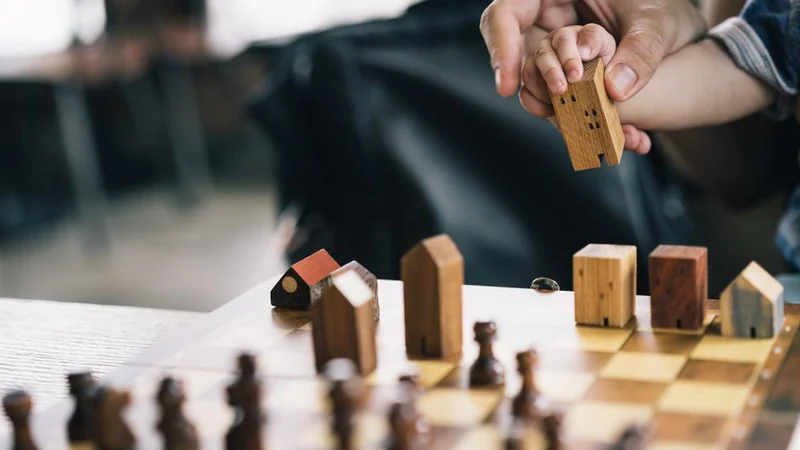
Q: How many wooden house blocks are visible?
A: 8